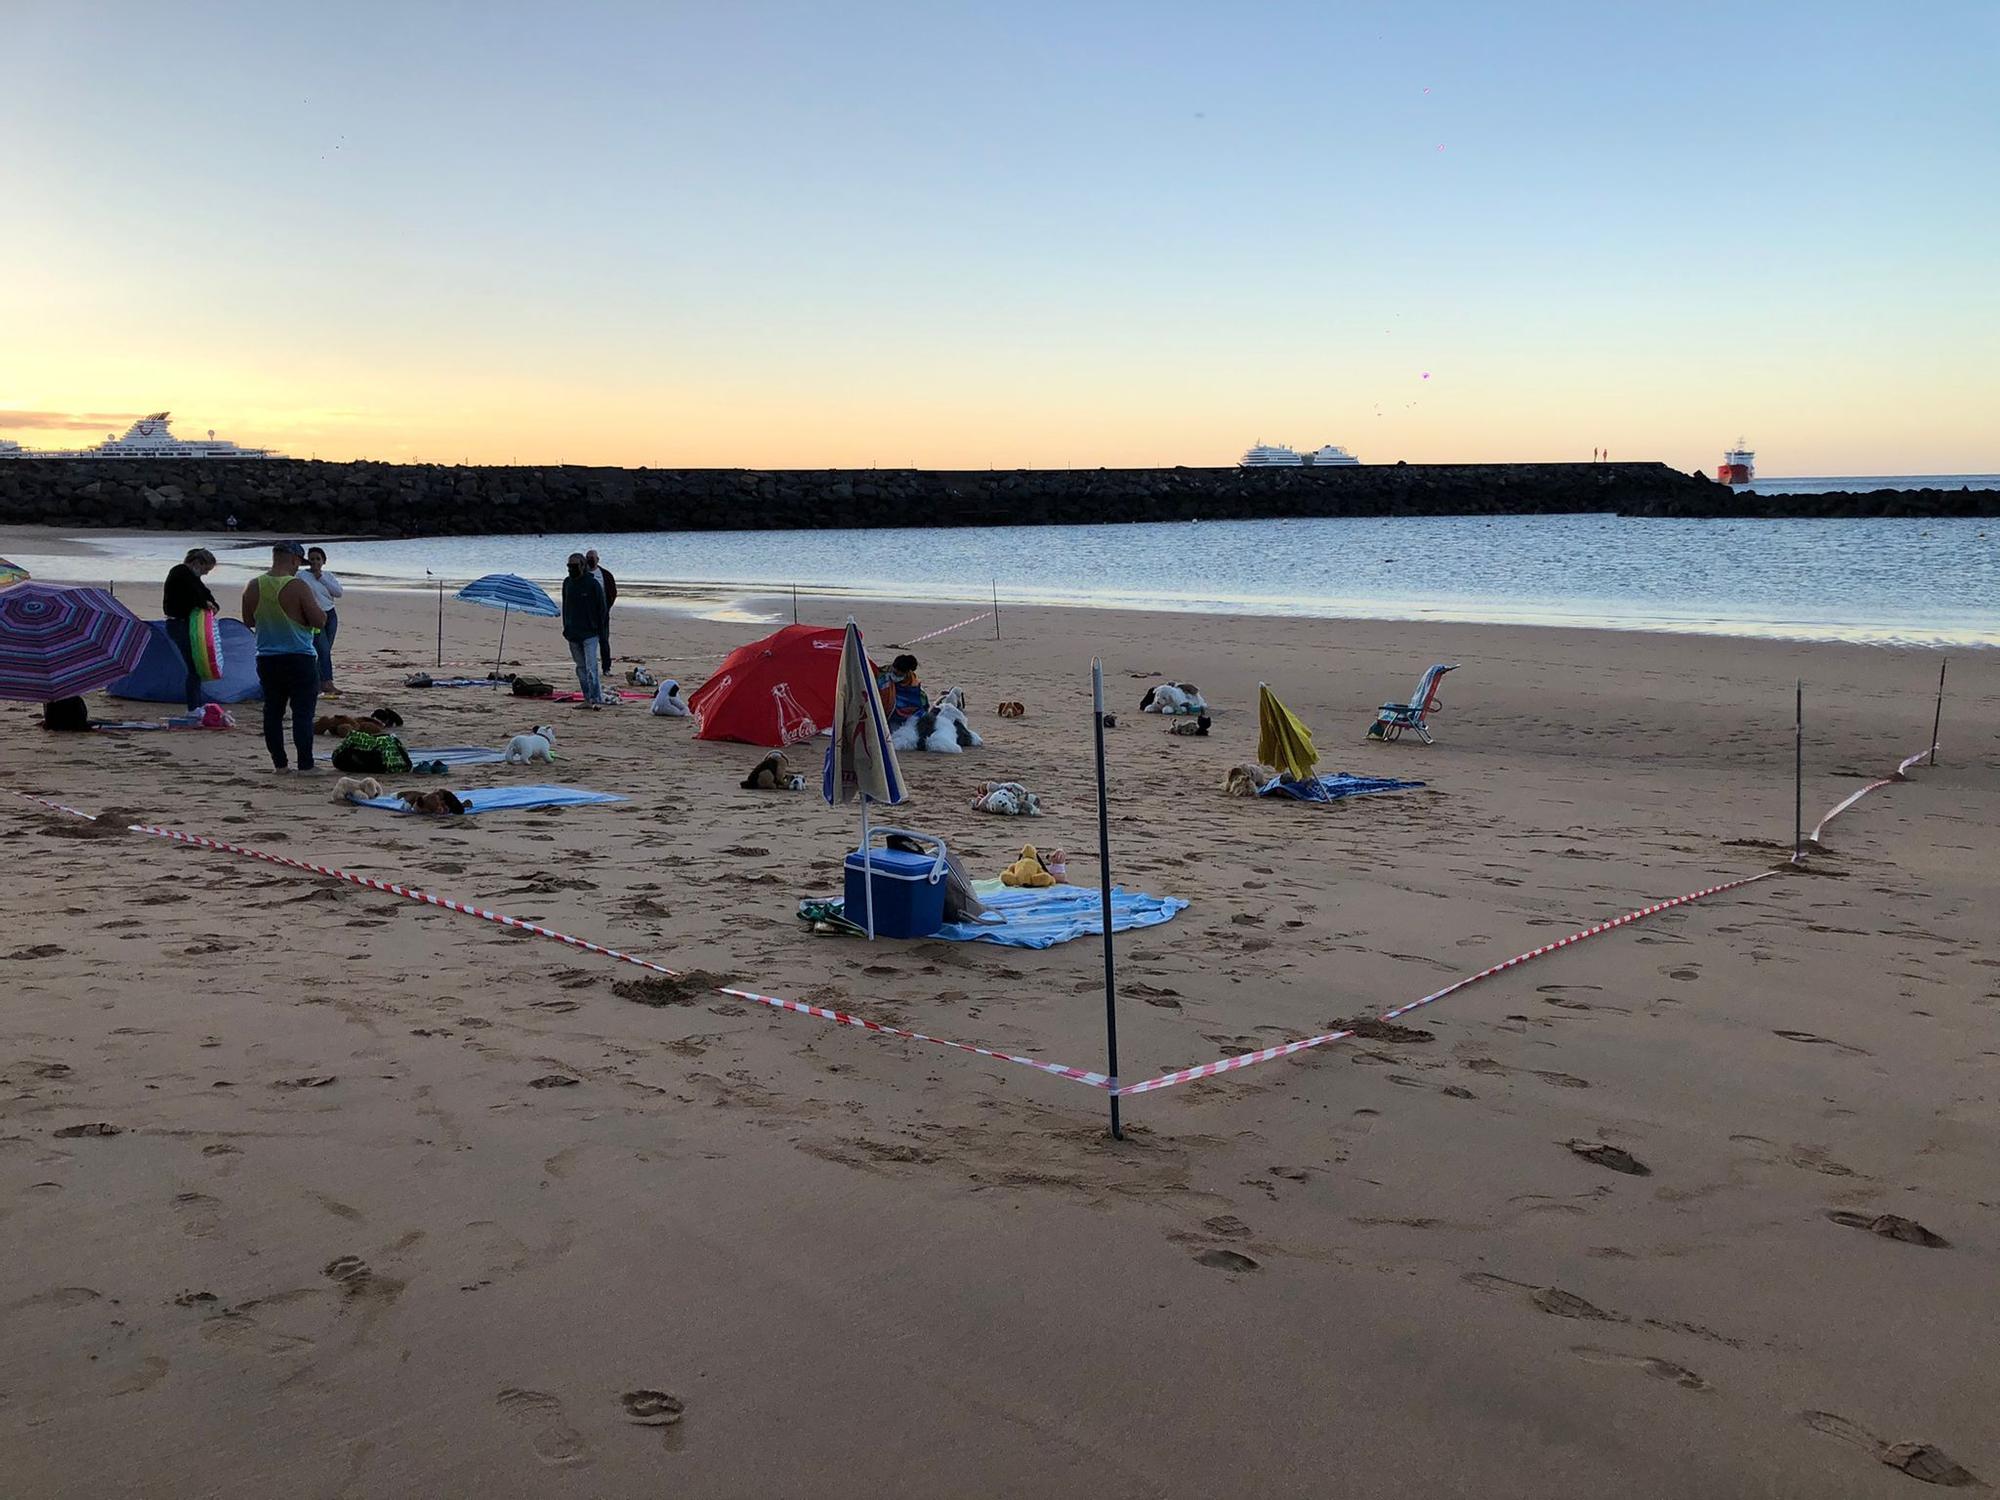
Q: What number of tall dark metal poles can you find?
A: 7